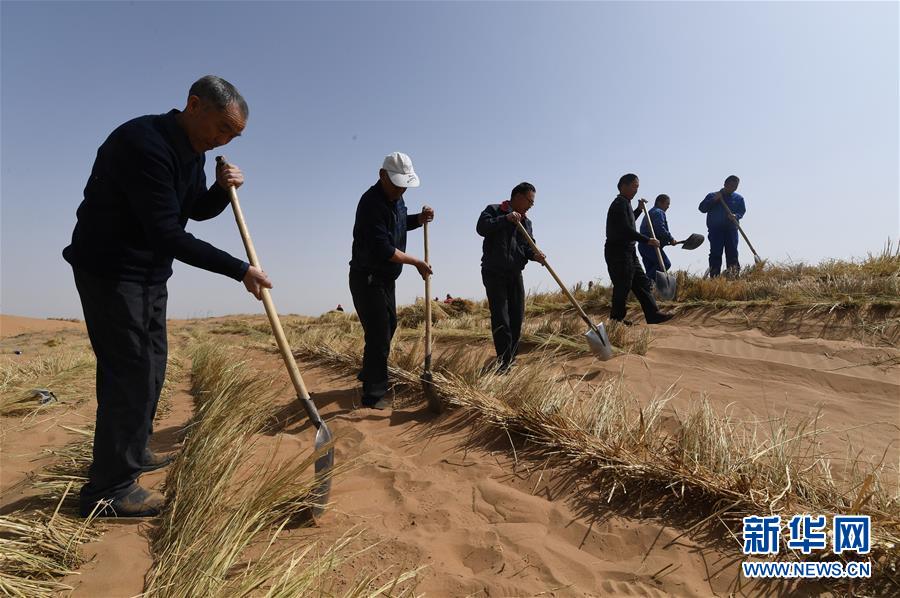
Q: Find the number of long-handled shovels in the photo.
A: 6